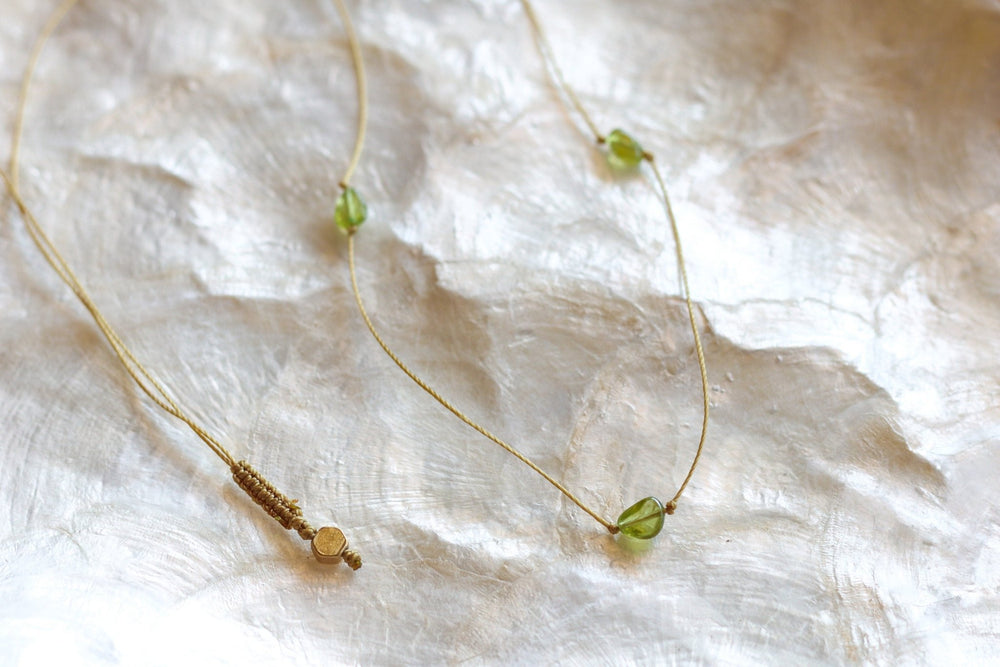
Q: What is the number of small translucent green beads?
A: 3